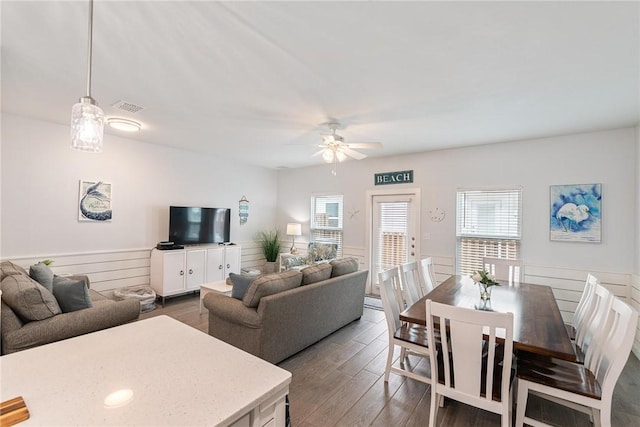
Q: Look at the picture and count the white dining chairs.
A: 8